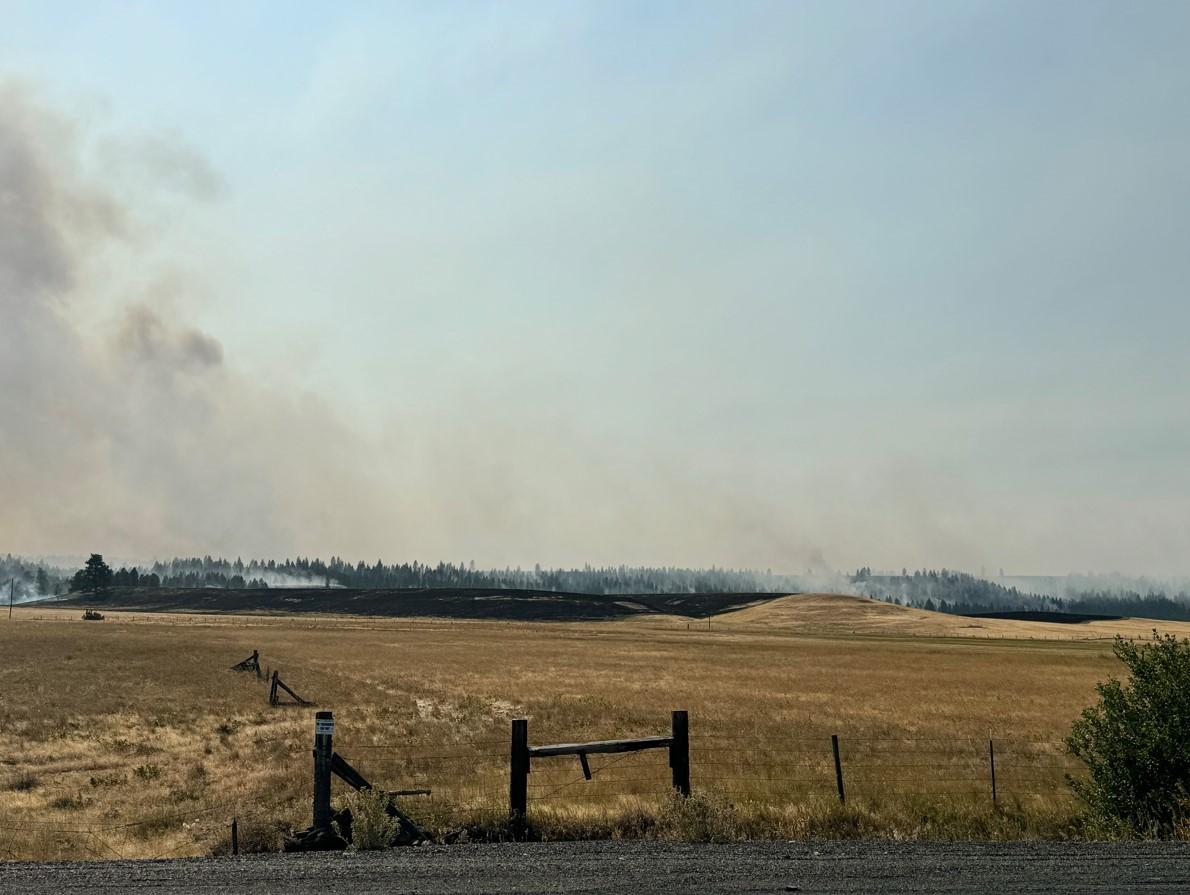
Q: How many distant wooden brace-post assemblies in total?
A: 2